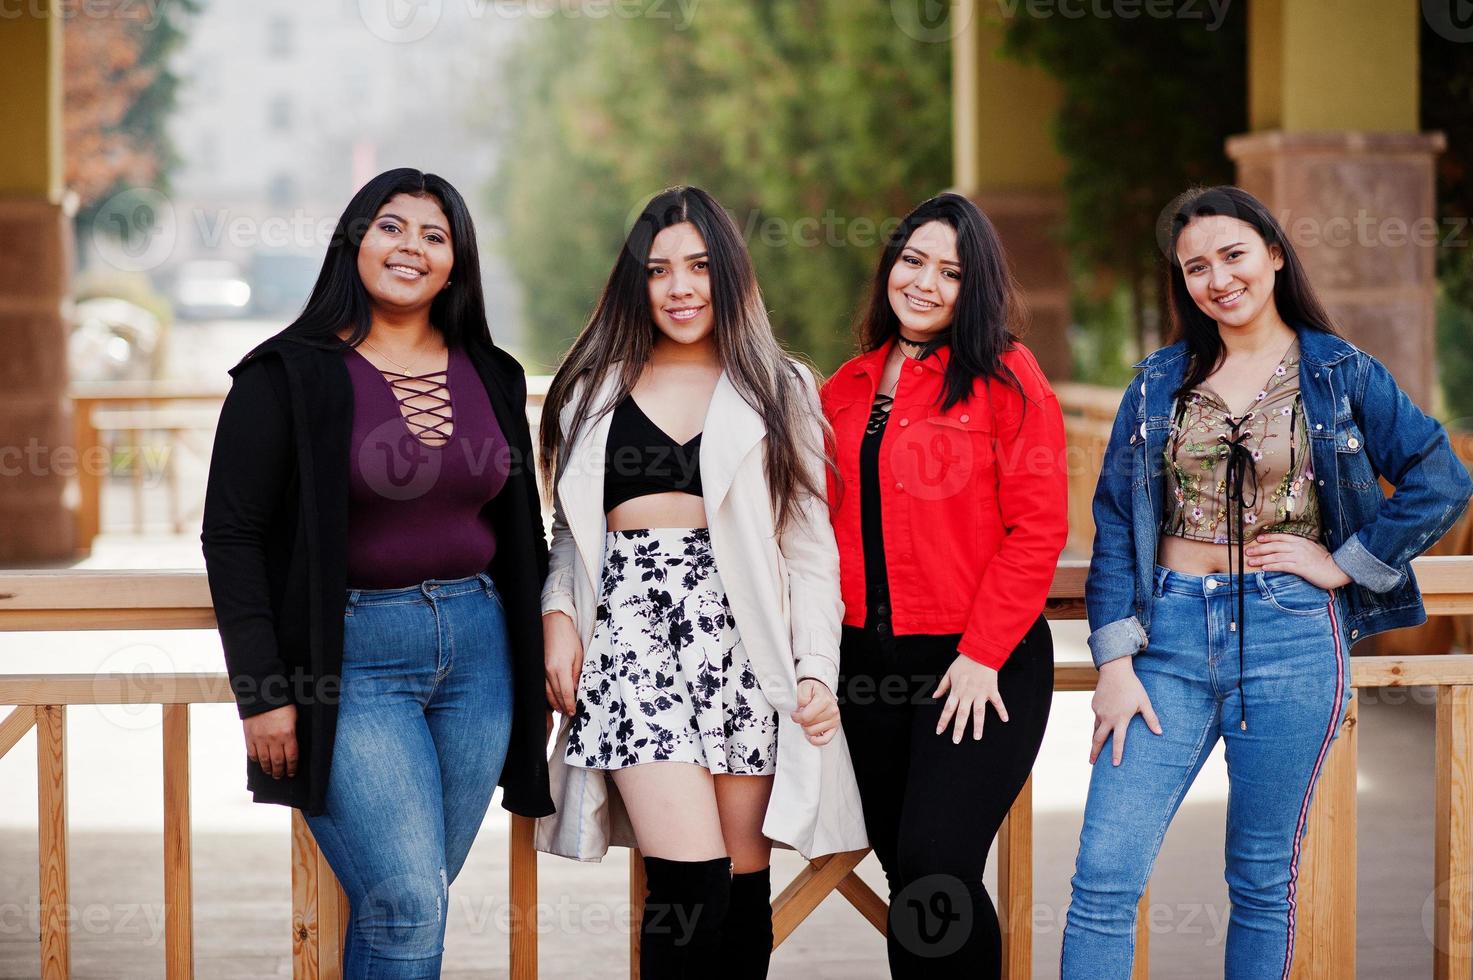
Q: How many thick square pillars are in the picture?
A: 3